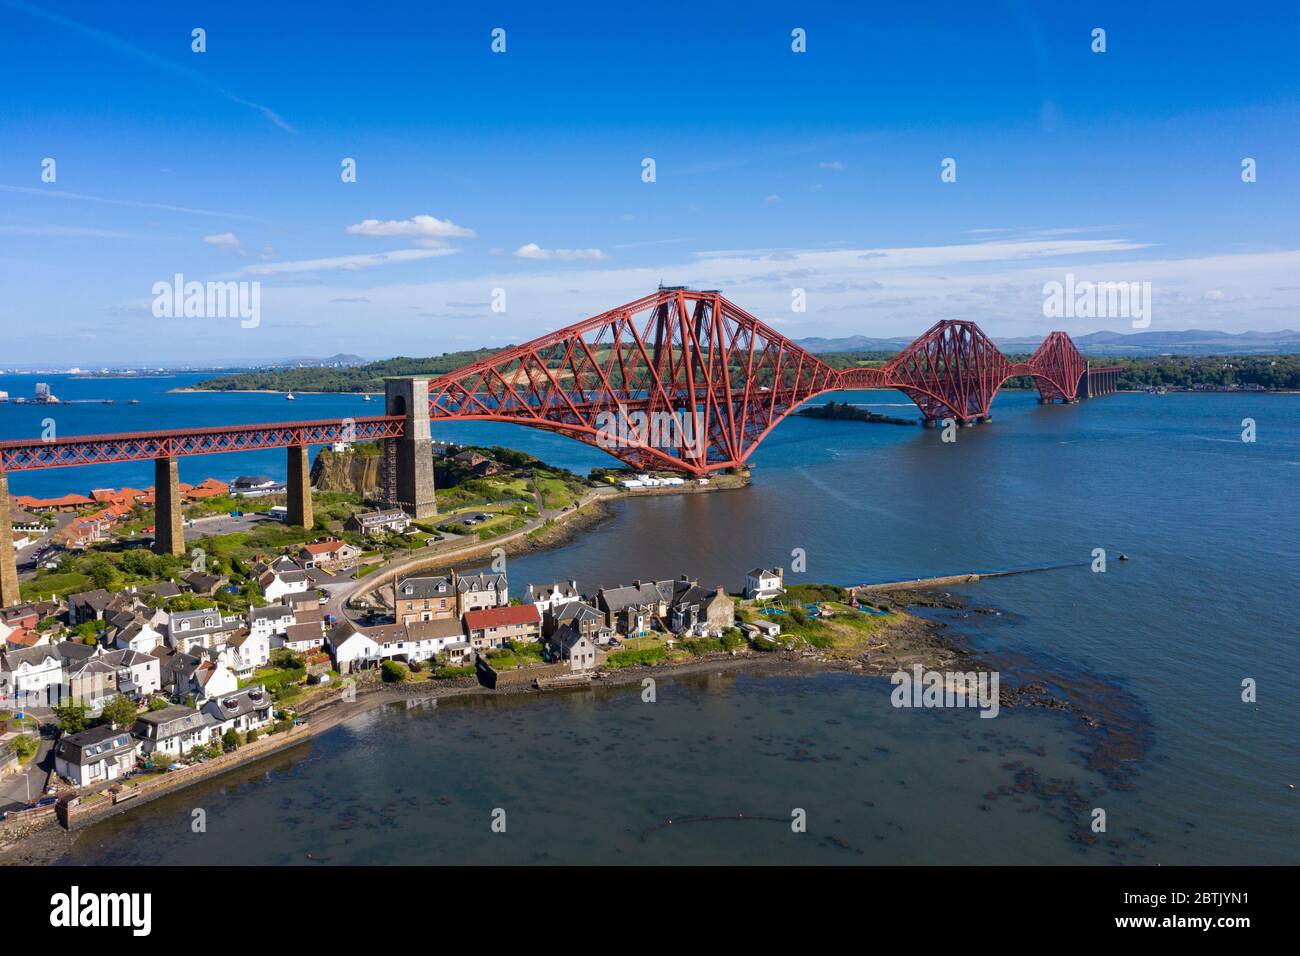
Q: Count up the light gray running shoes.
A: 0